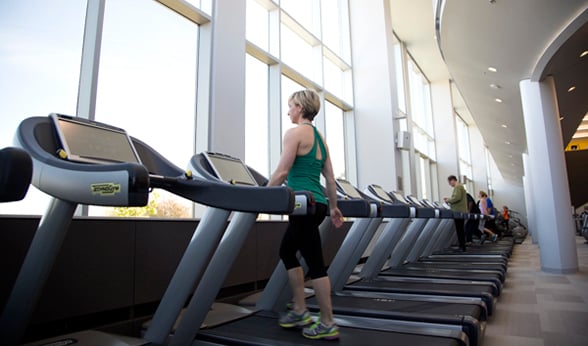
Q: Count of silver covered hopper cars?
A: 0